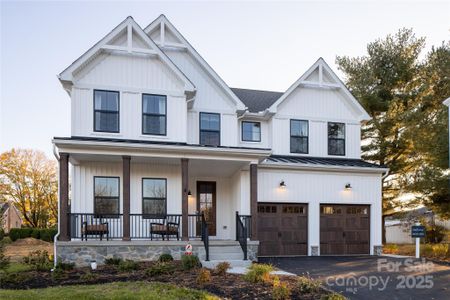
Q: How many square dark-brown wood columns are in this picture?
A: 4